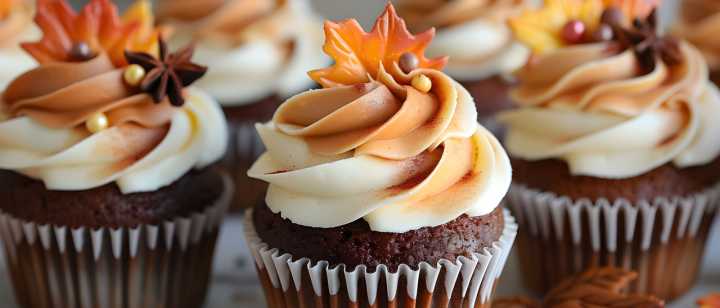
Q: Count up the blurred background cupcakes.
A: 4